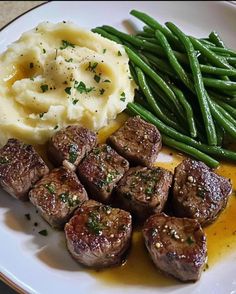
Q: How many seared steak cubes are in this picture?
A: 9